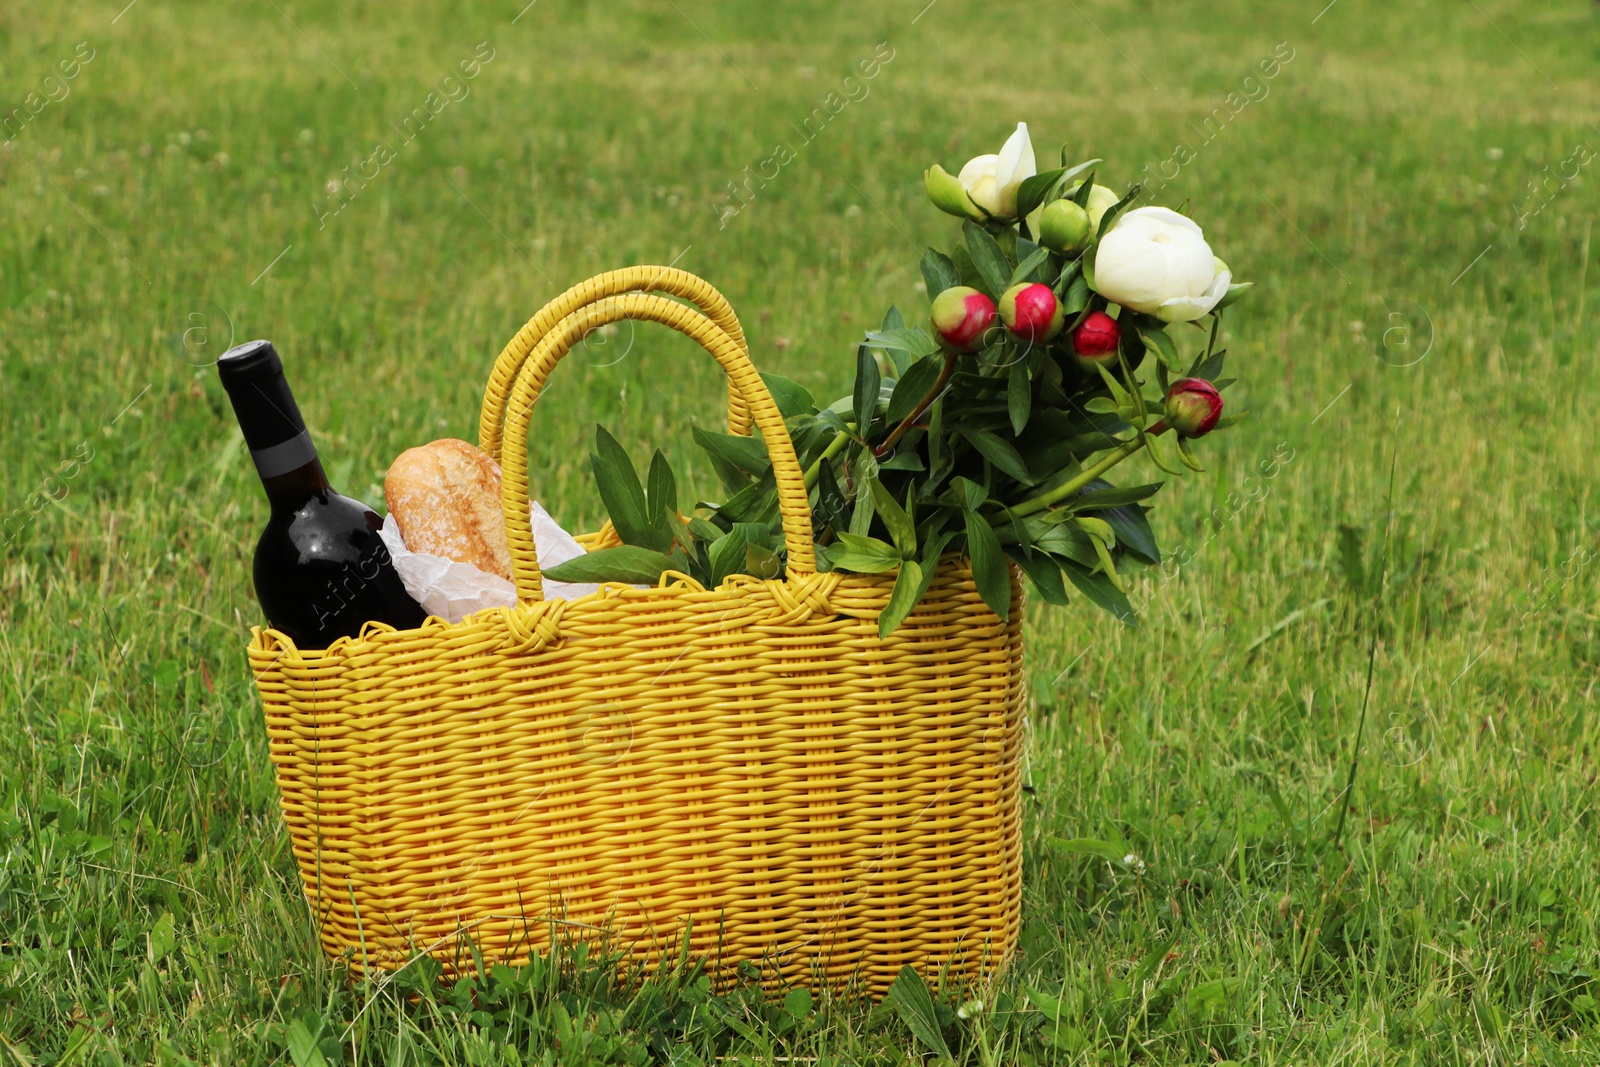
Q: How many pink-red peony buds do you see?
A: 4